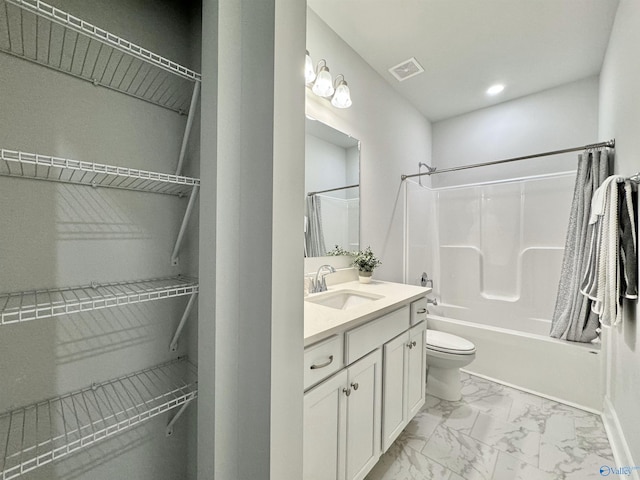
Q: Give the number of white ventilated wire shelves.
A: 4